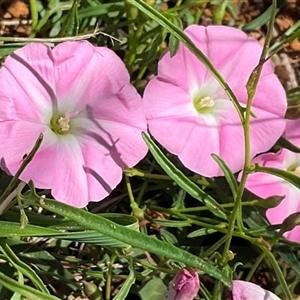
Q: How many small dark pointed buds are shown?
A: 2